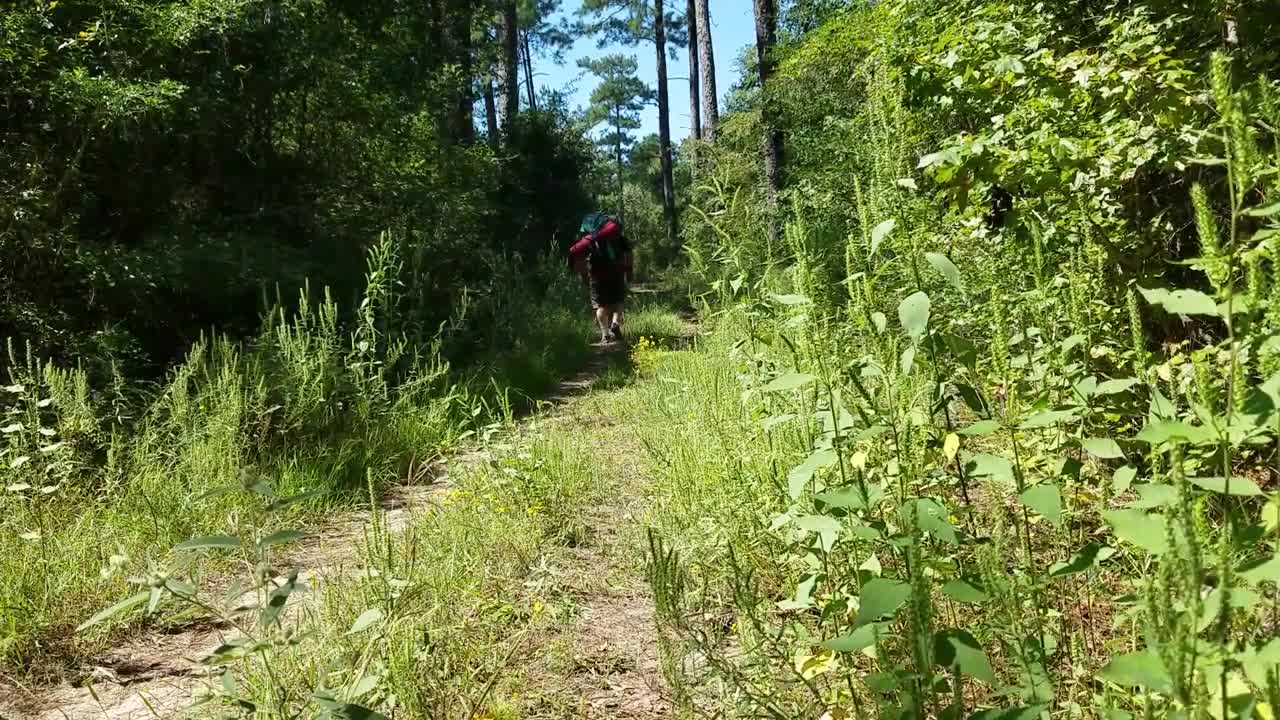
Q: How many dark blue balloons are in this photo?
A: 0